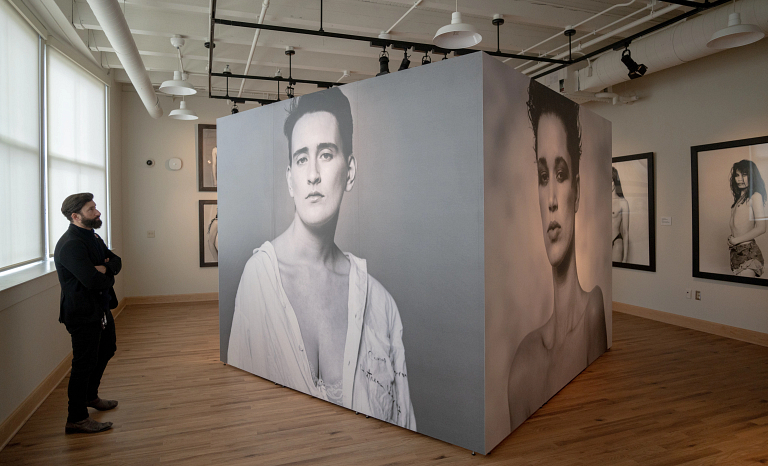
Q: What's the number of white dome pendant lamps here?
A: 4